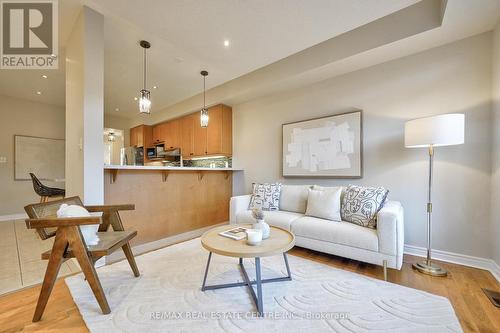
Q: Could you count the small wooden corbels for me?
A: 4